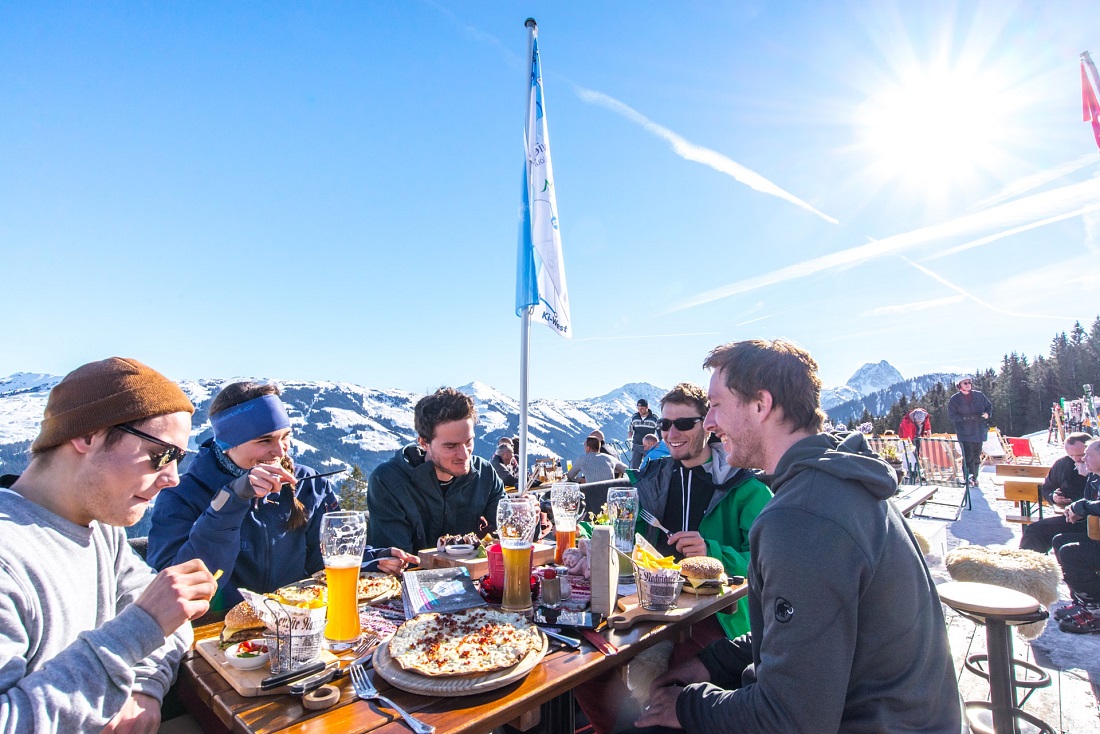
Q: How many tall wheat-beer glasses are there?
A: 4